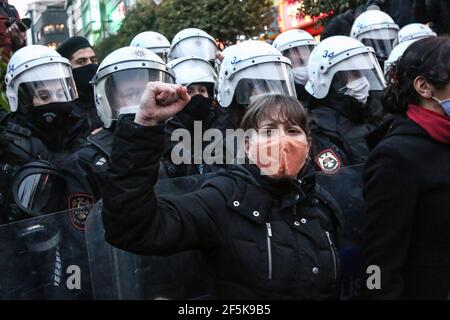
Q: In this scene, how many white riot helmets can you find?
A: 11